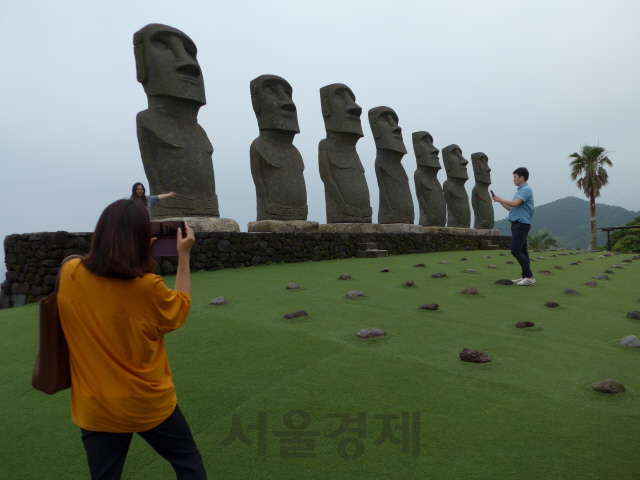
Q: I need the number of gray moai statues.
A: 7